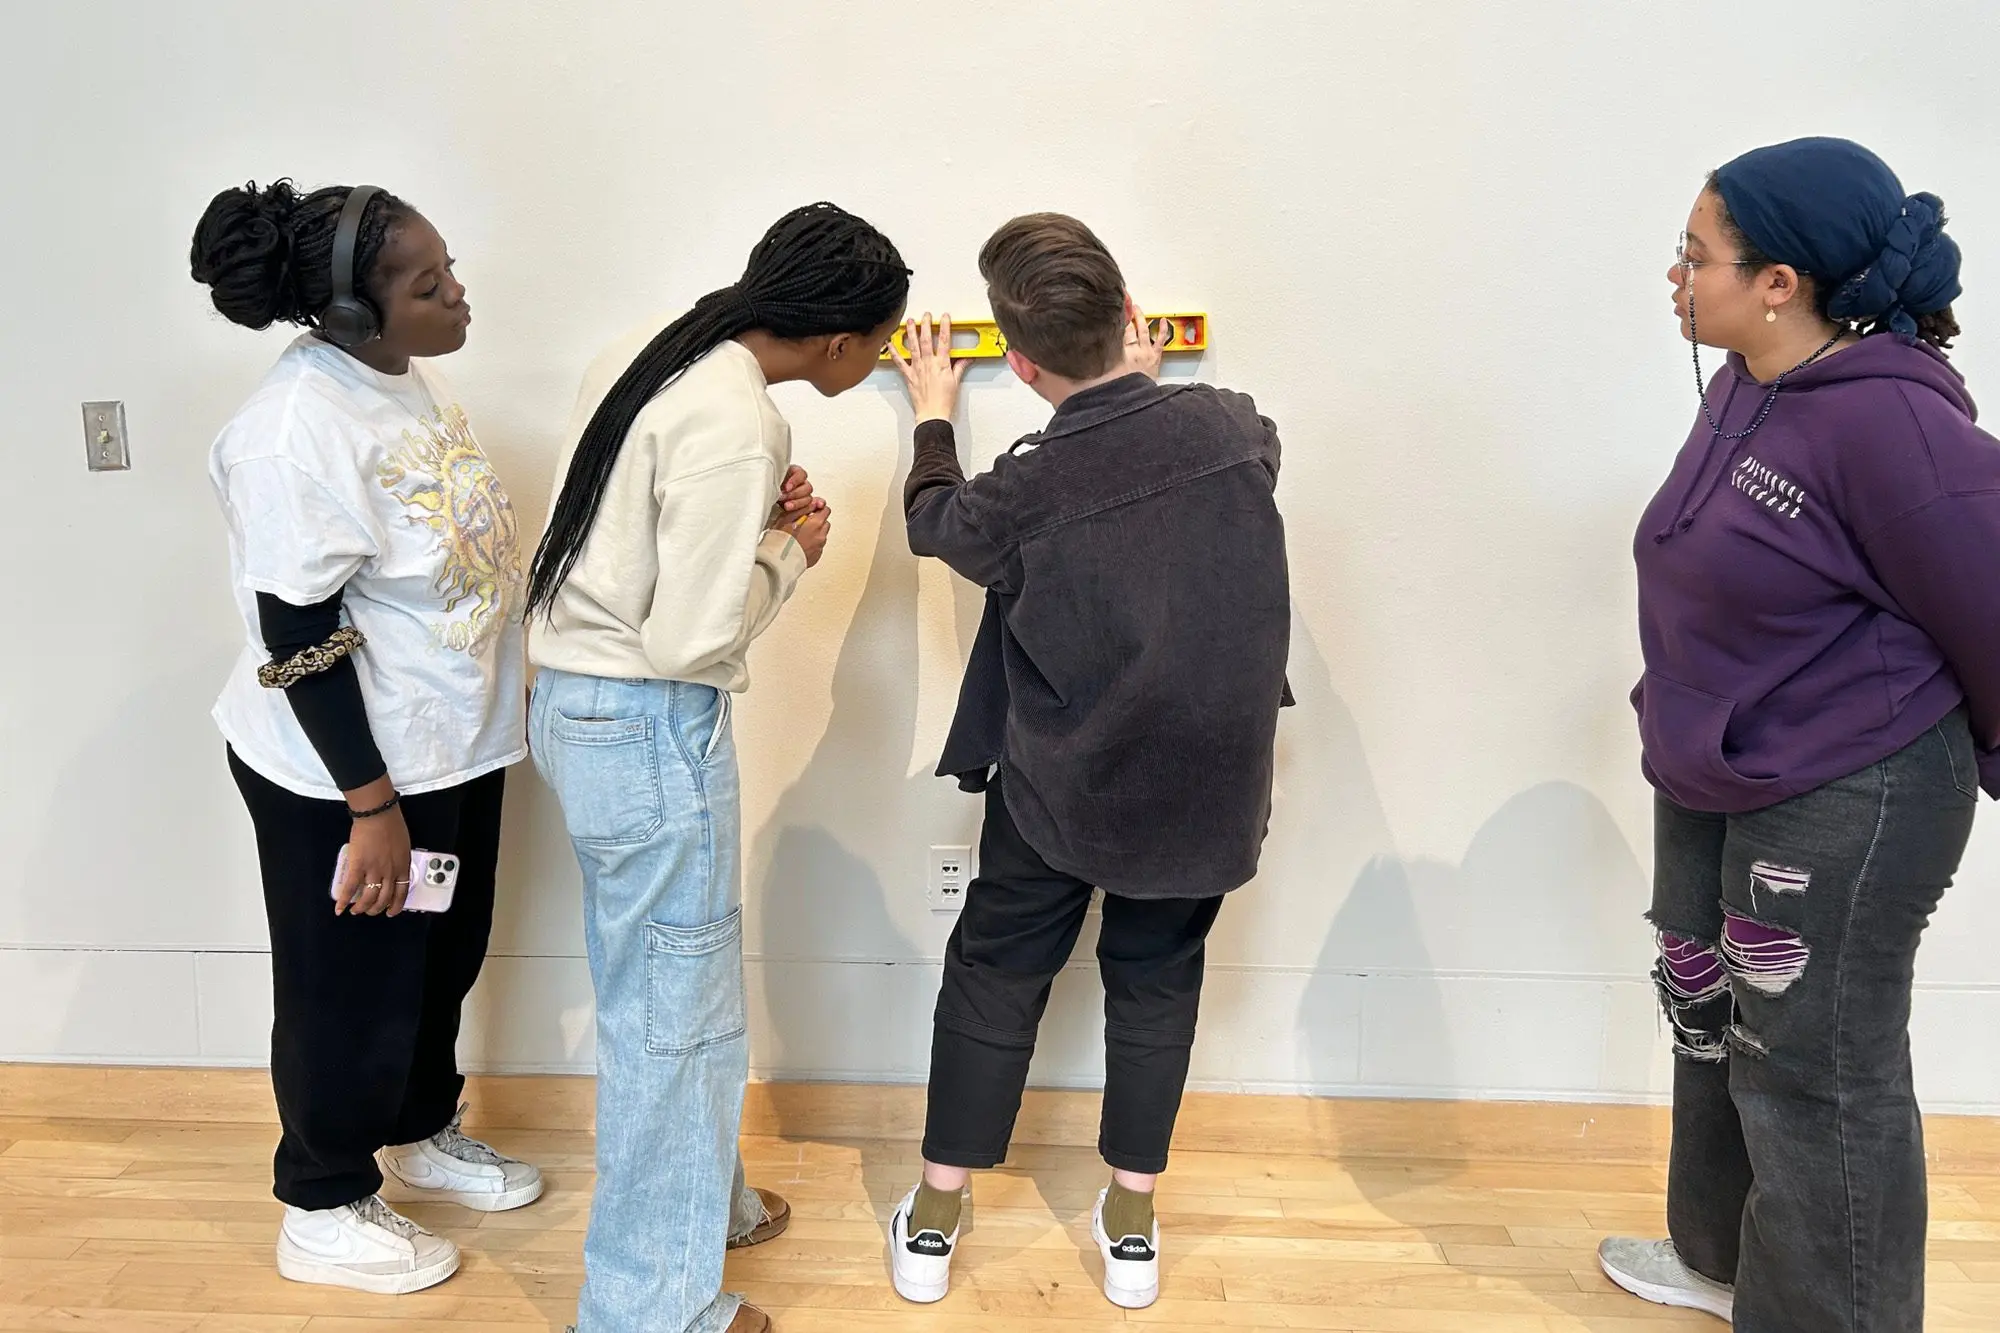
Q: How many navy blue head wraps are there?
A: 1